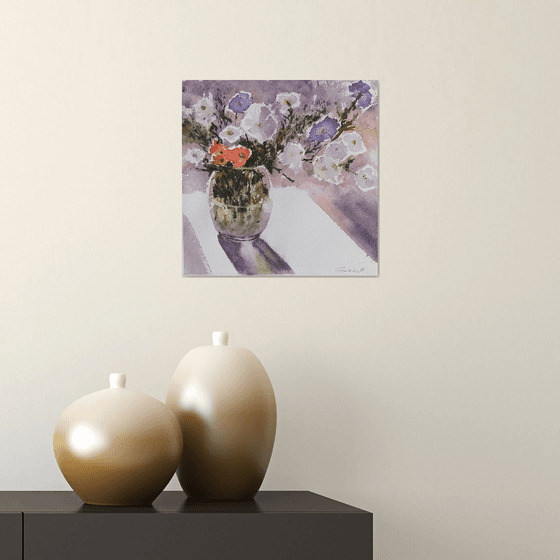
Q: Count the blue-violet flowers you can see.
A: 3